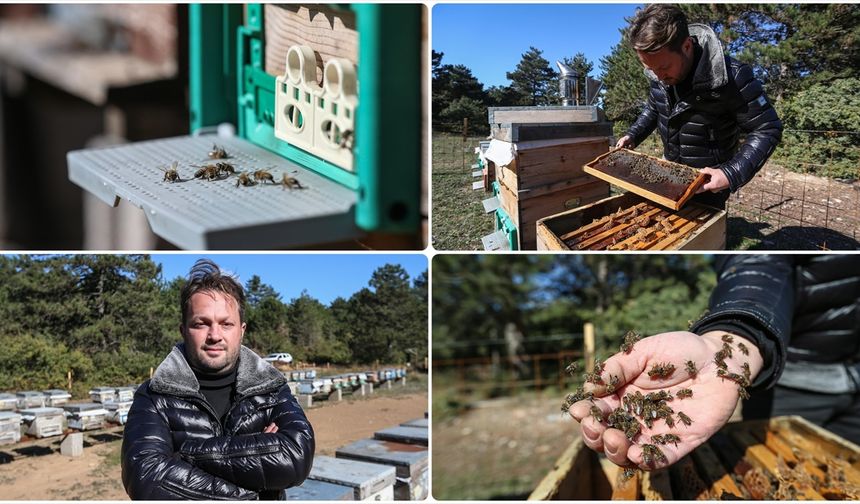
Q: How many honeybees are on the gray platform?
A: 7